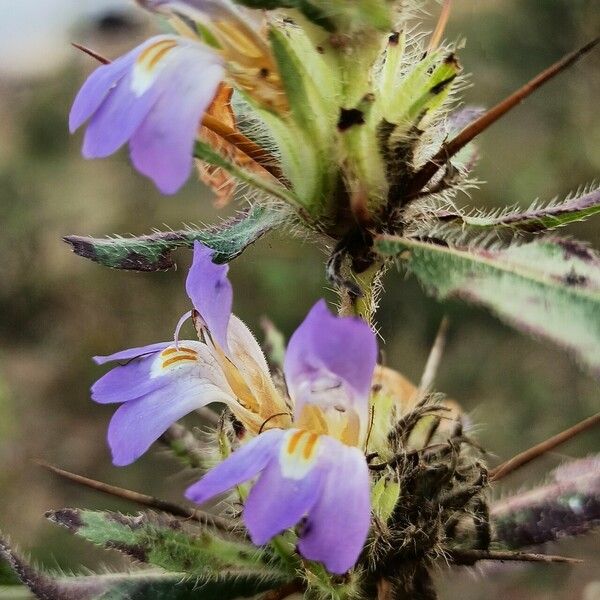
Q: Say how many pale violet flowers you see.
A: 3